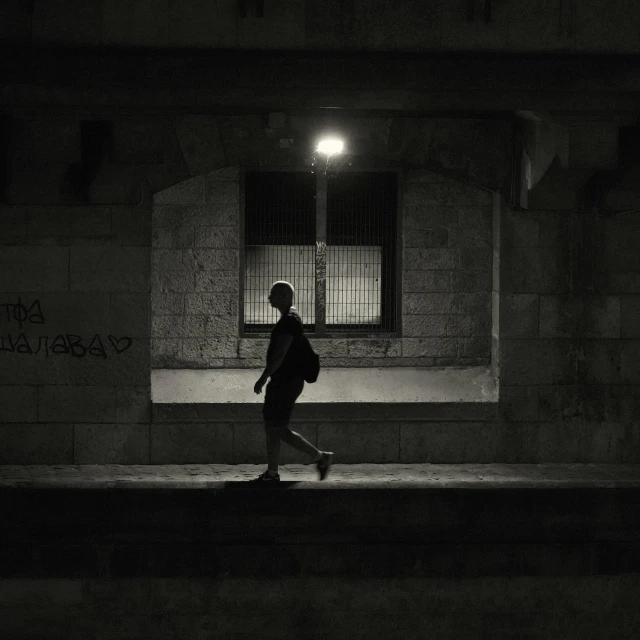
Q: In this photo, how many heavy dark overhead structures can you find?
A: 1